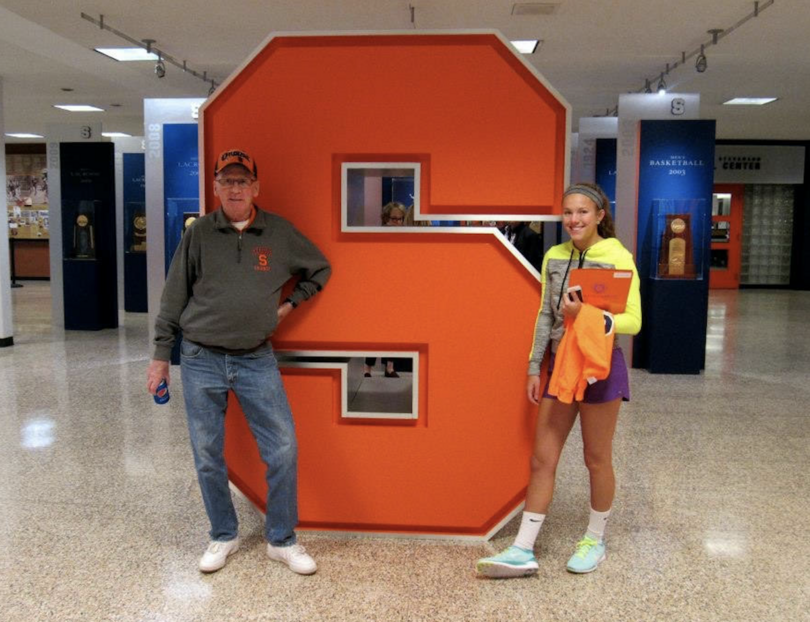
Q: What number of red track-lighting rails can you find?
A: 0